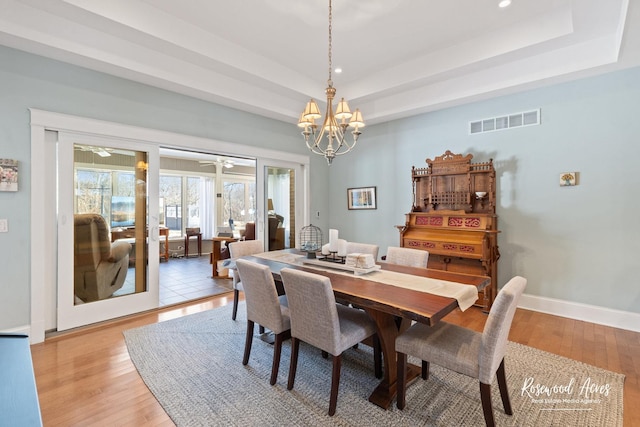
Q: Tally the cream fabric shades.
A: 5